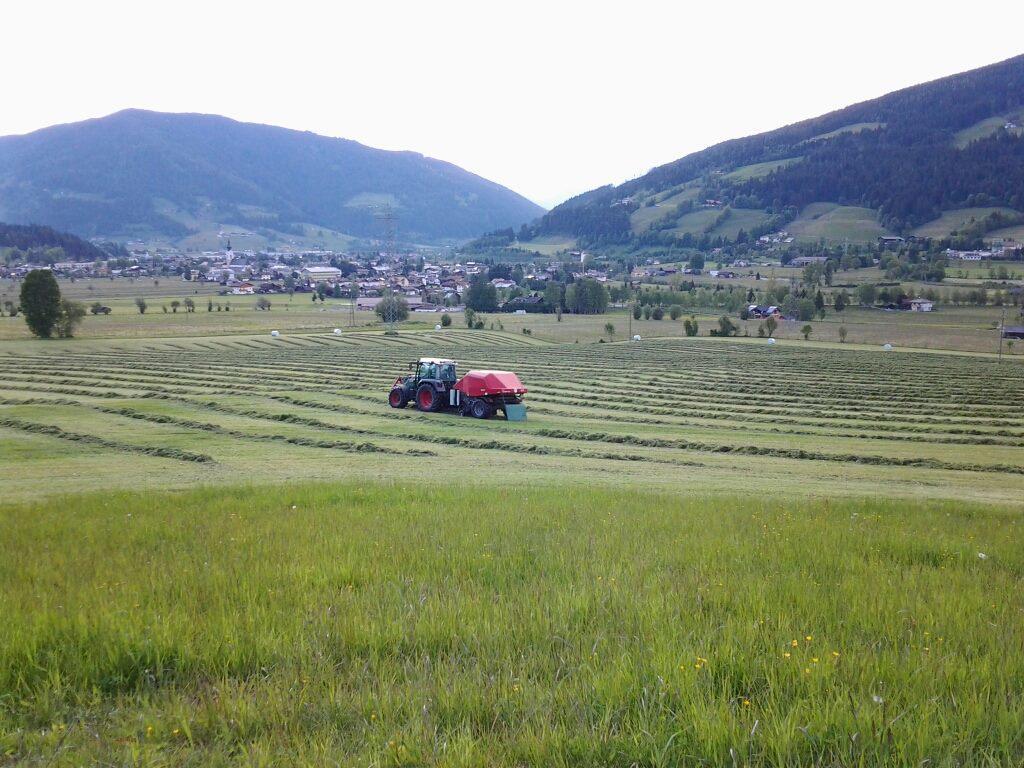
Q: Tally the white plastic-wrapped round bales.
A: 6